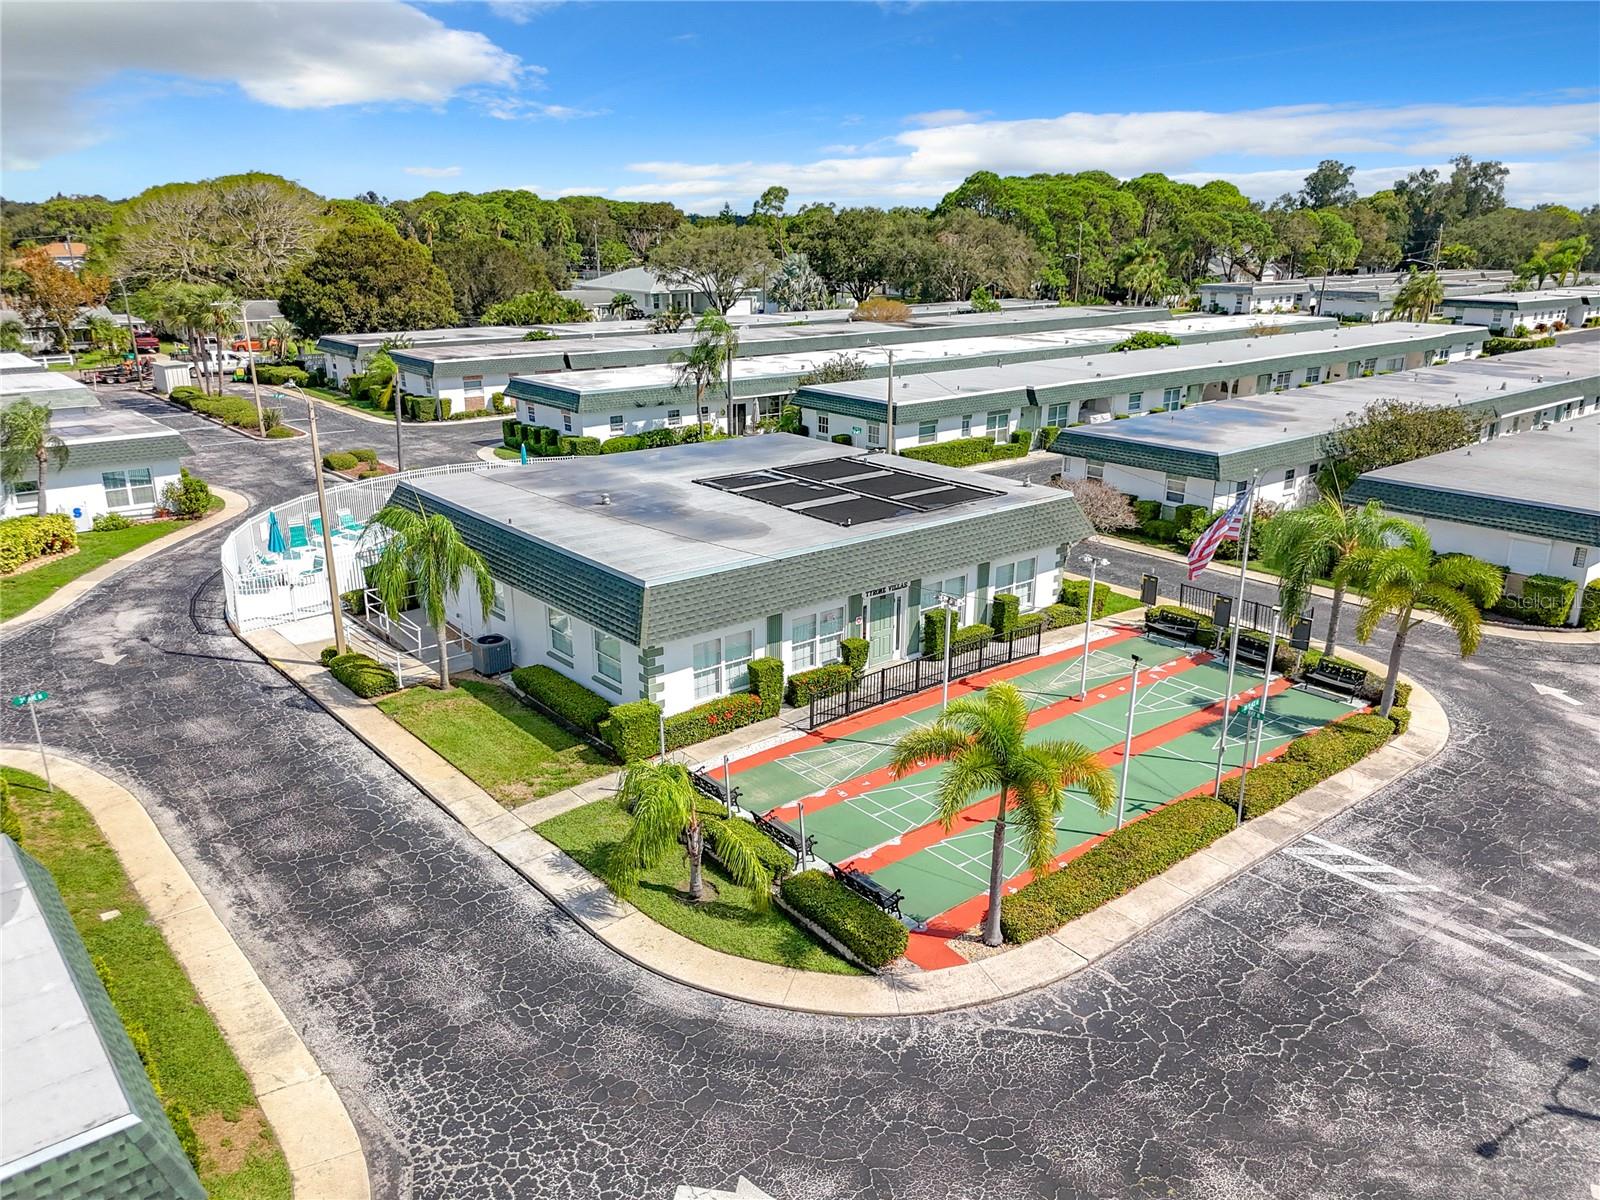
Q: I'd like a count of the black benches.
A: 6